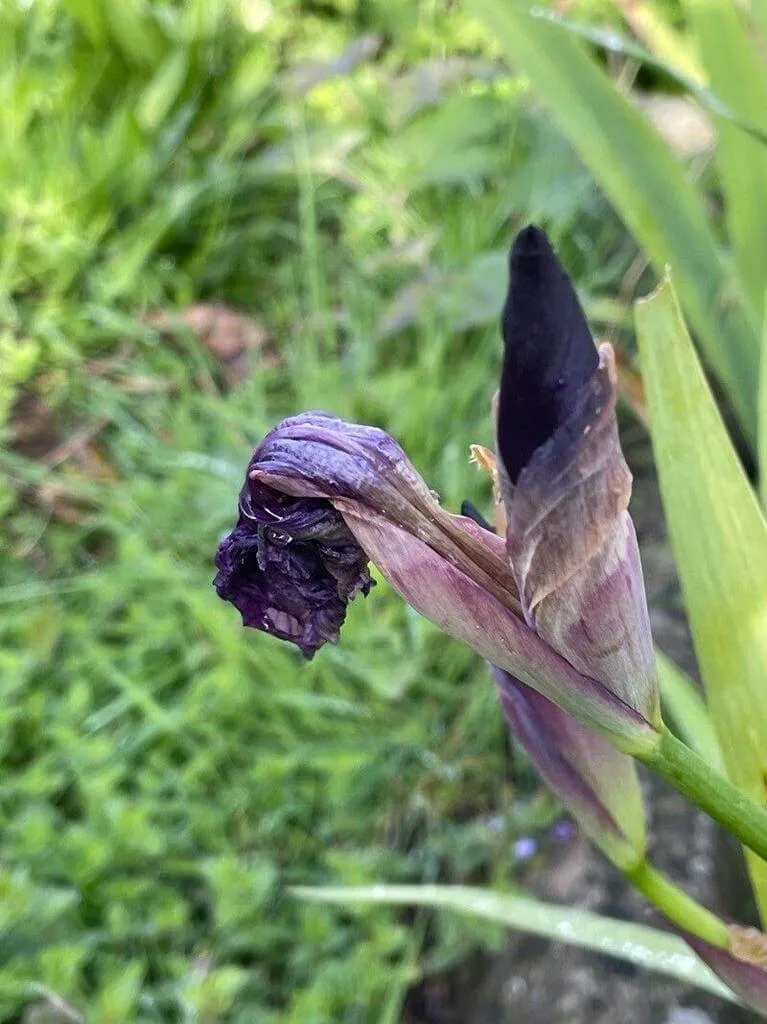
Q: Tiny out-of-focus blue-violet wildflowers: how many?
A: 2